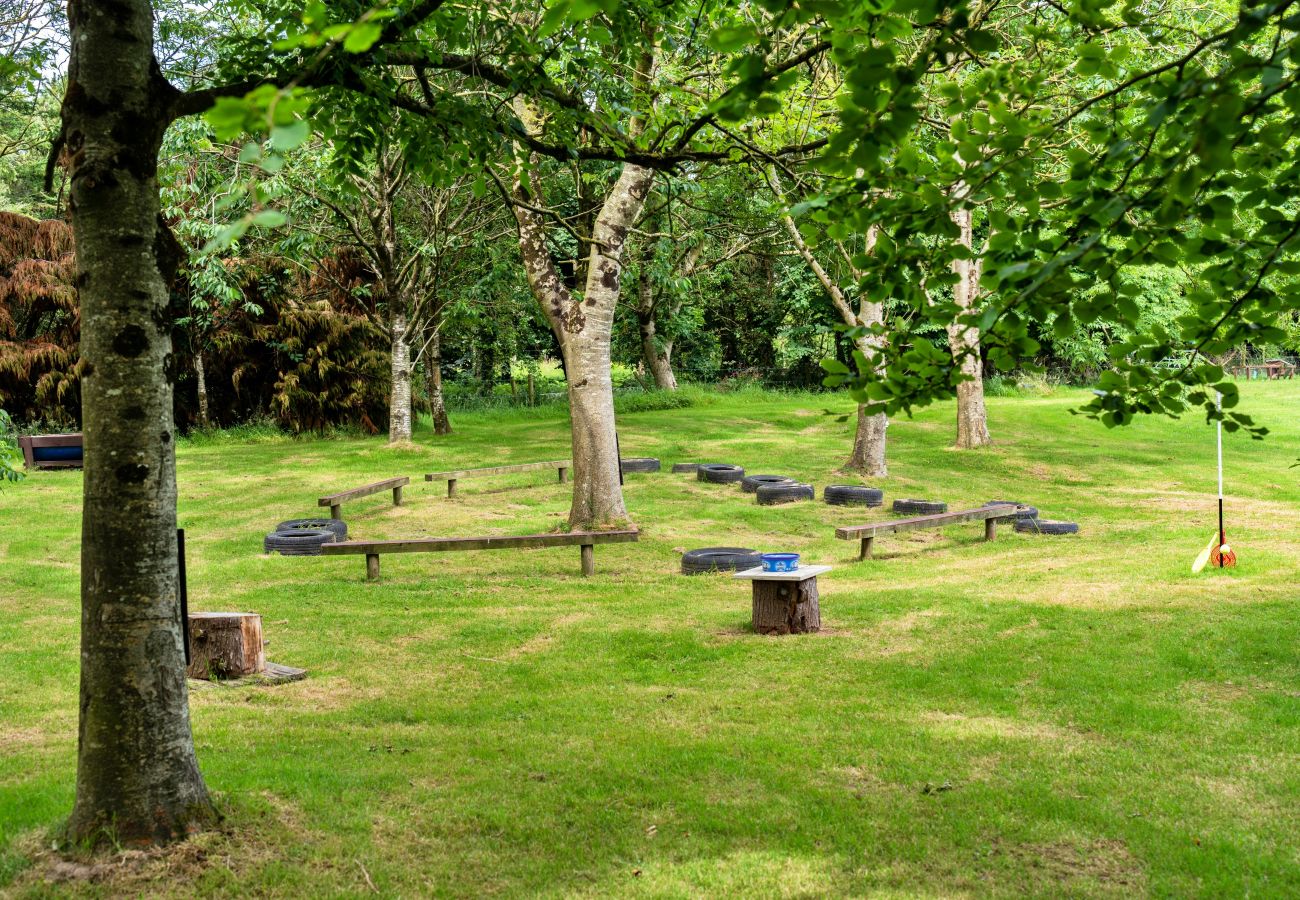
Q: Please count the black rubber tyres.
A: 12